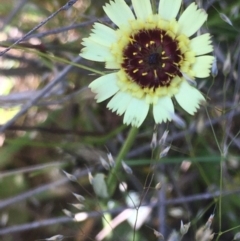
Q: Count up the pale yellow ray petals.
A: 13